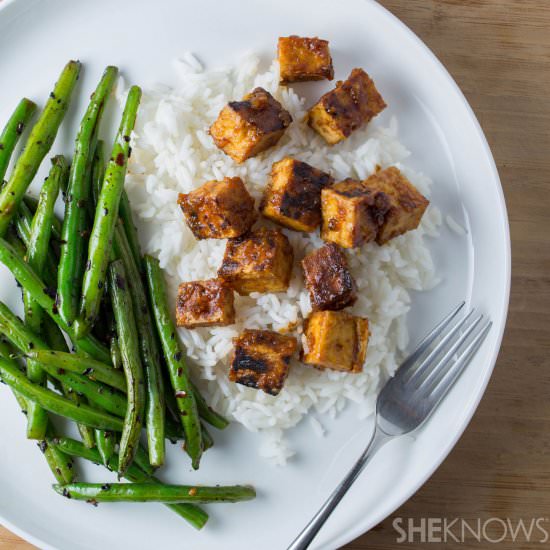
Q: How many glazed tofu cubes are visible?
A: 12